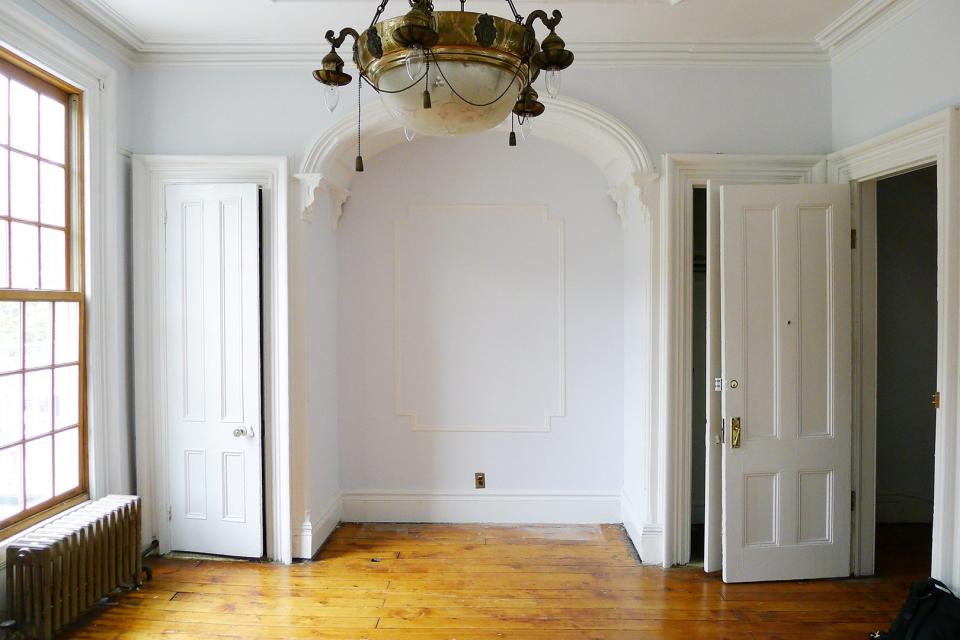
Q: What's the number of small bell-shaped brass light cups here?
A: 4